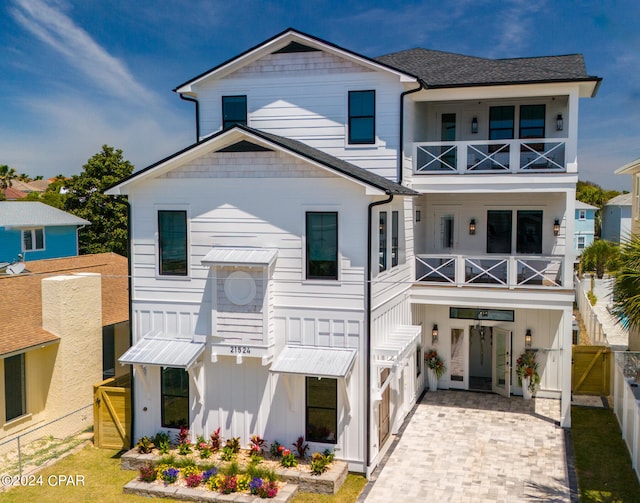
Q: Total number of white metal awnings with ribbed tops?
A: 4